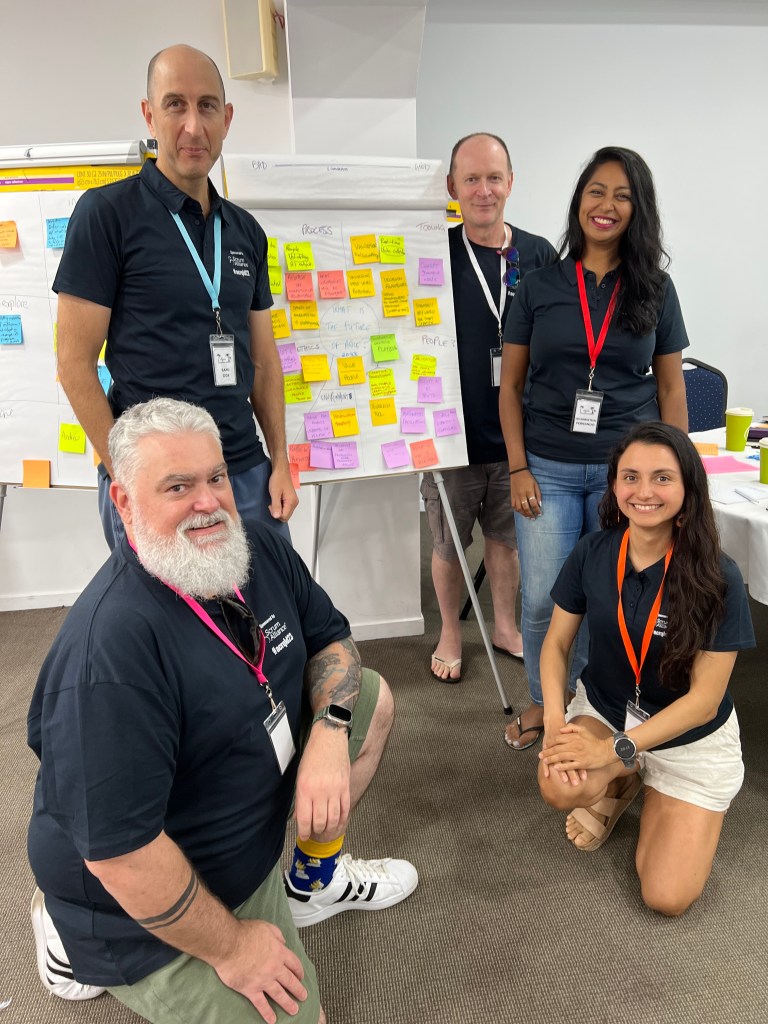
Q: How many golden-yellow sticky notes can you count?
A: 11